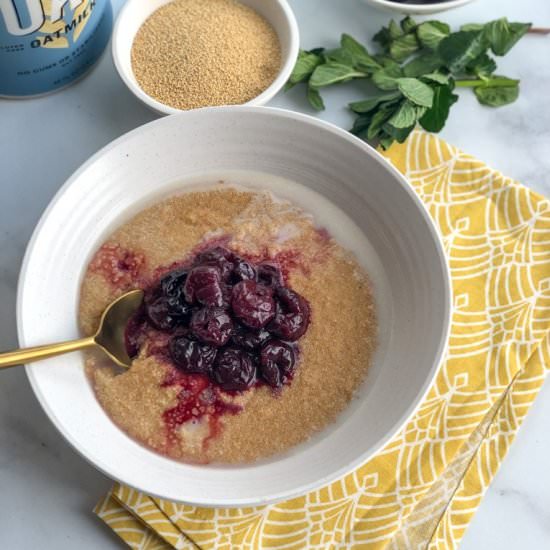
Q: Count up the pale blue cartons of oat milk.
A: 1